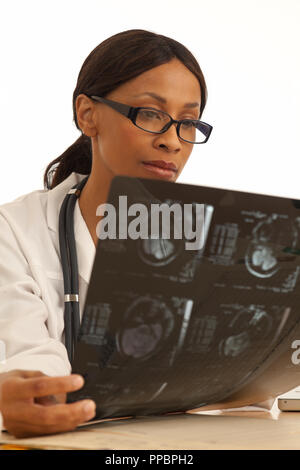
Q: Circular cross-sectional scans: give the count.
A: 4